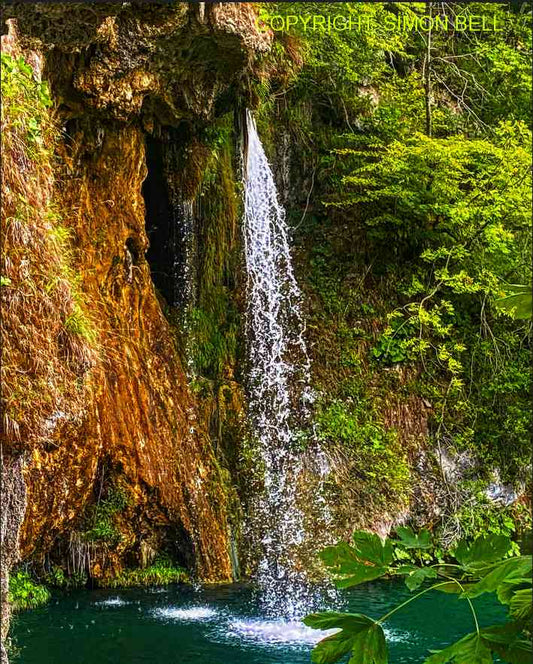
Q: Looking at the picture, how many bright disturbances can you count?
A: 3